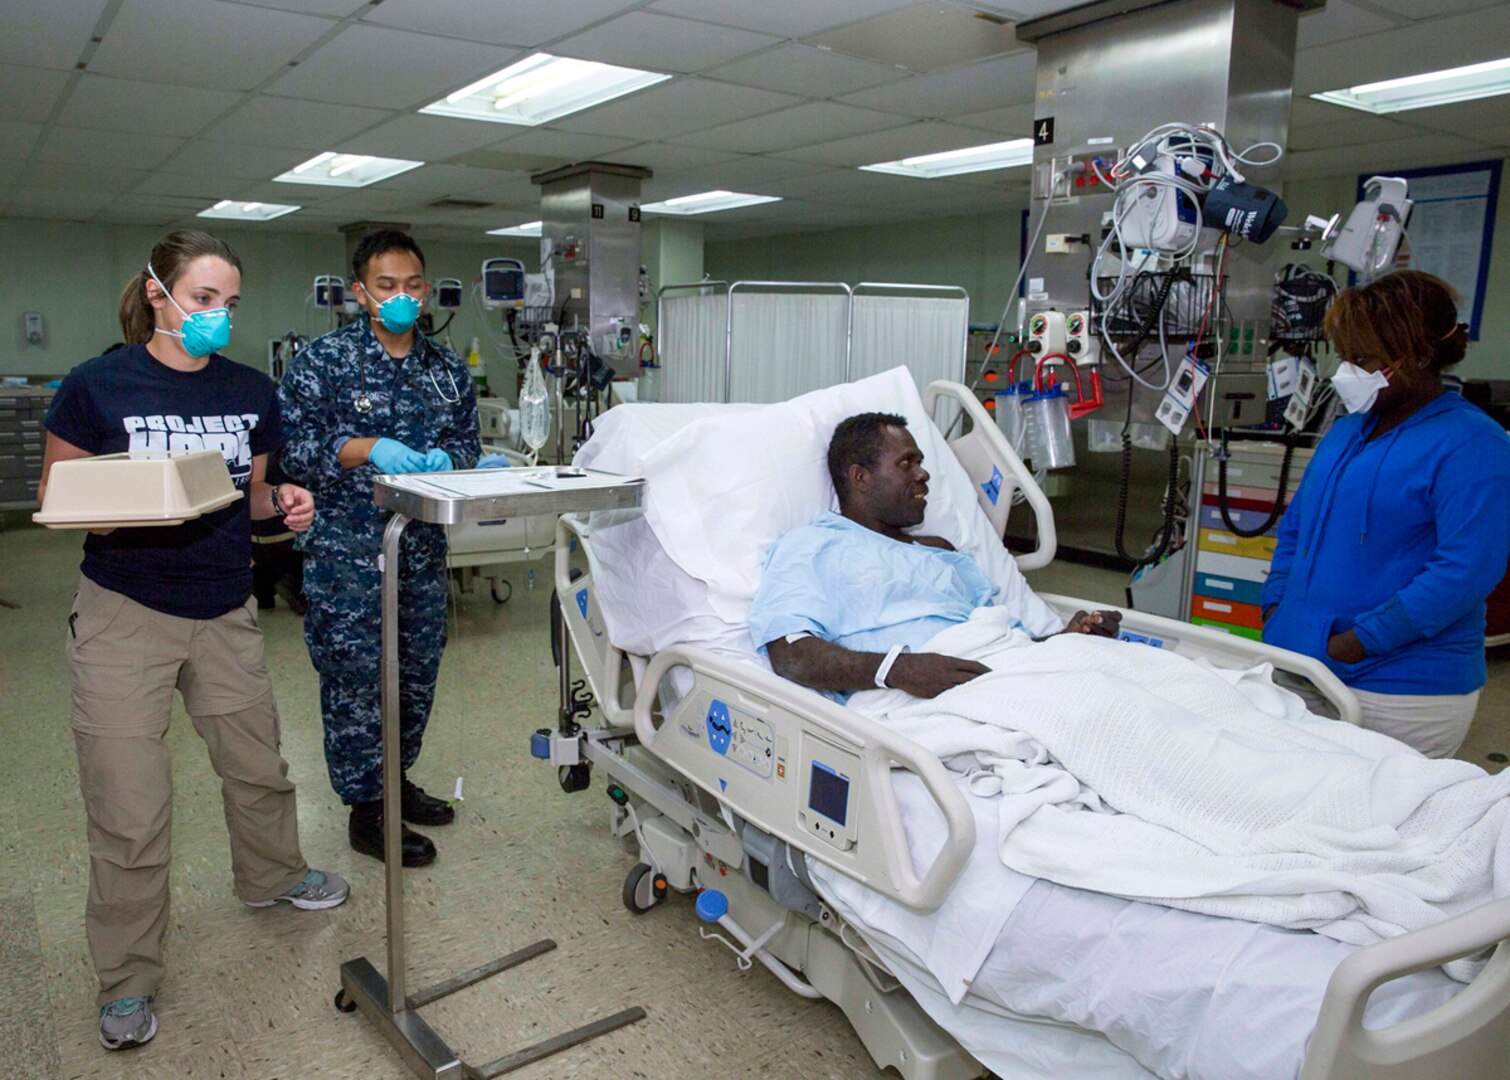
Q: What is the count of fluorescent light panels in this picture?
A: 7